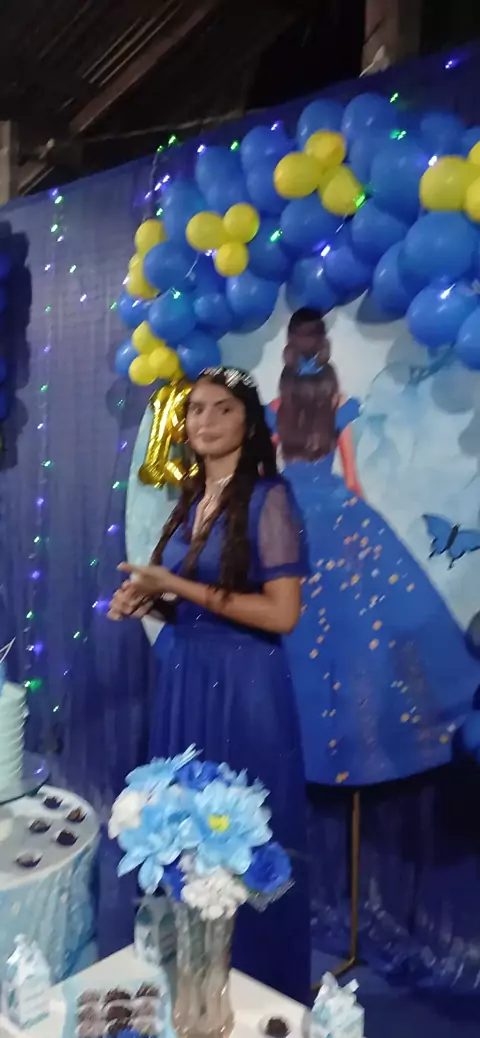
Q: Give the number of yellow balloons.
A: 15